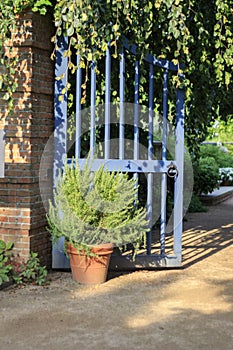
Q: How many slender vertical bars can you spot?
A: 7